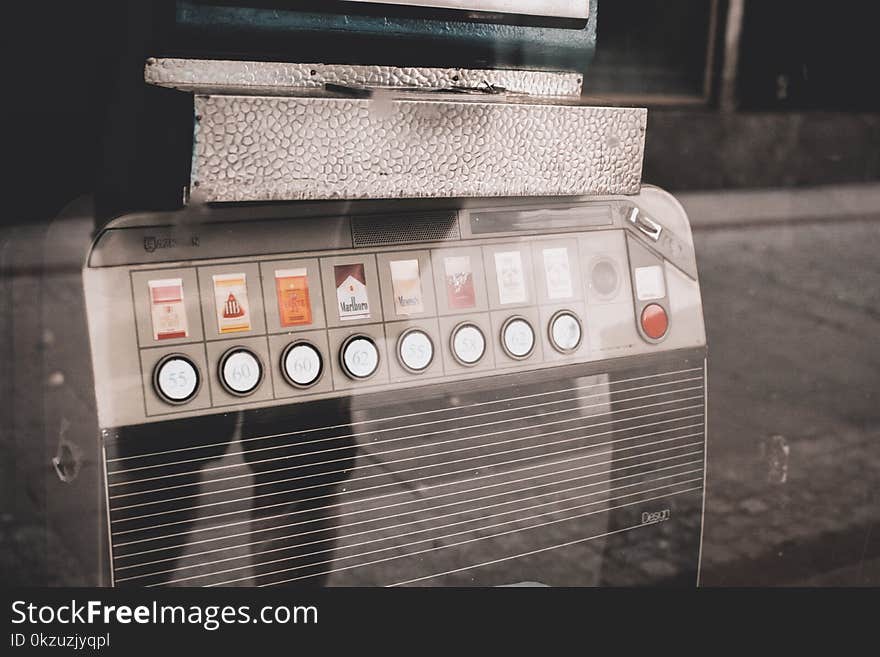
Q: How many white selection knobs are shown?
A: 8